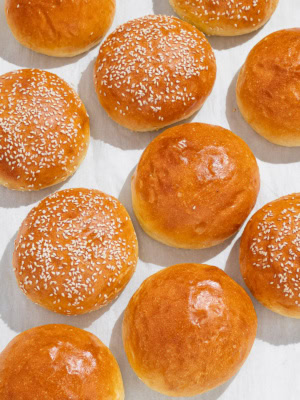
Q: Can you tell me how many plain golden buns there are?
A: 5